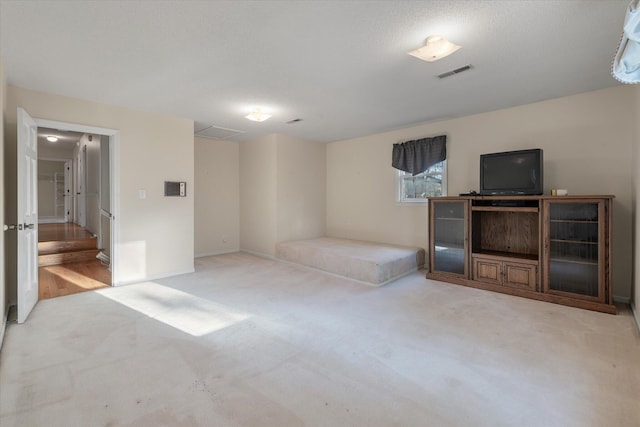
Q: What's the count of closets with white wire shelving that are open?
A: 1